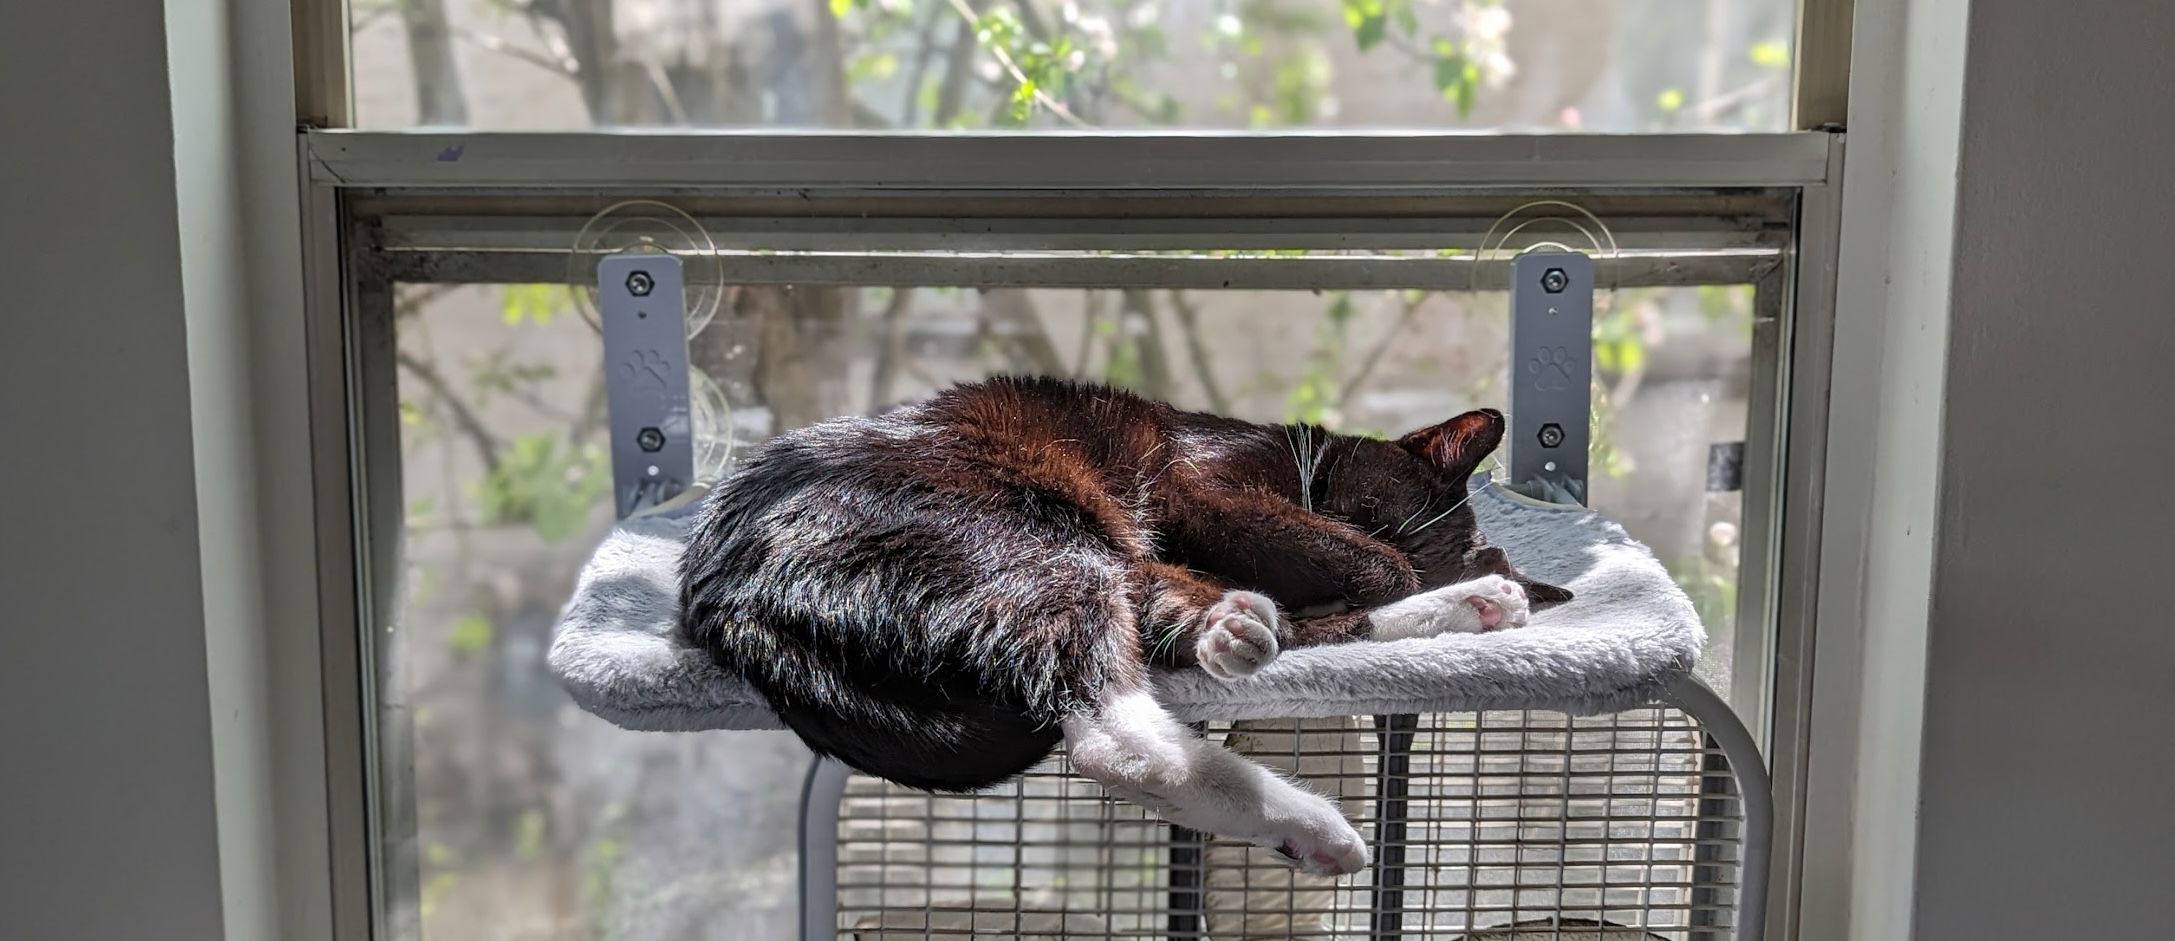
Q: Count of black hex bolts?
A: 4